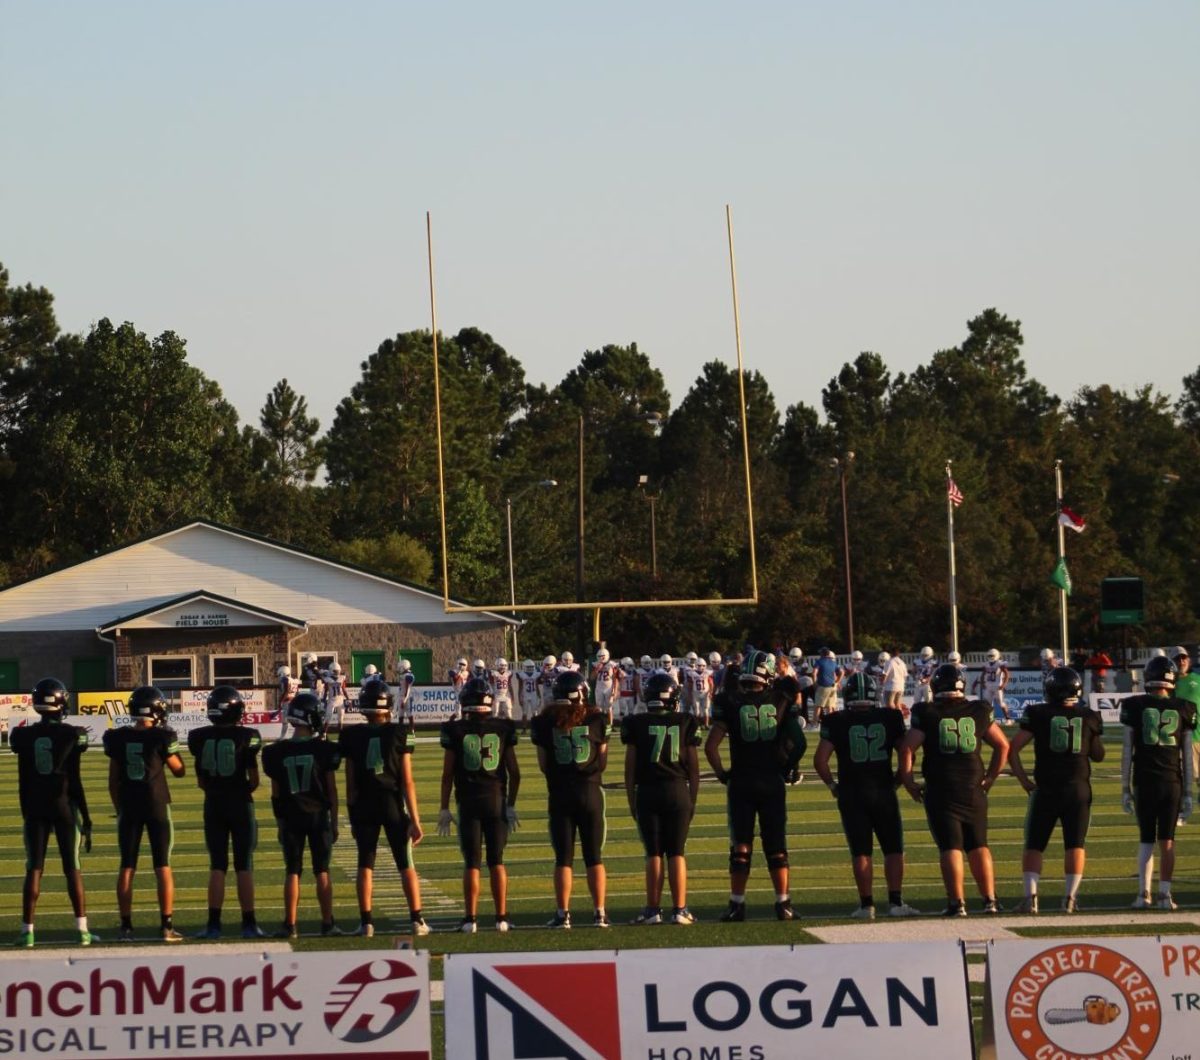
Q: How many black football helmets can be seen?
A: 13